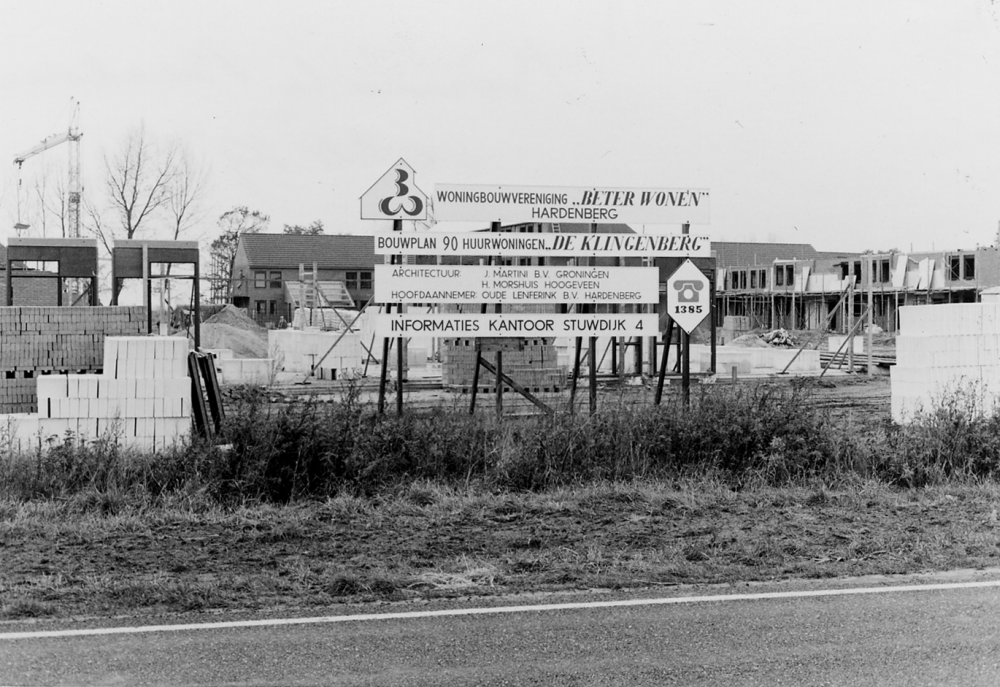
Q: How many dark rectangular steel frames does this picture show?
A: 2